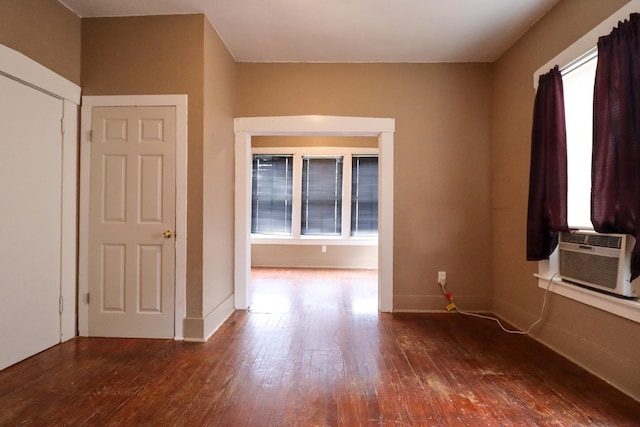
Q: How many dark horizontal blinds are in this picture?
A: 3